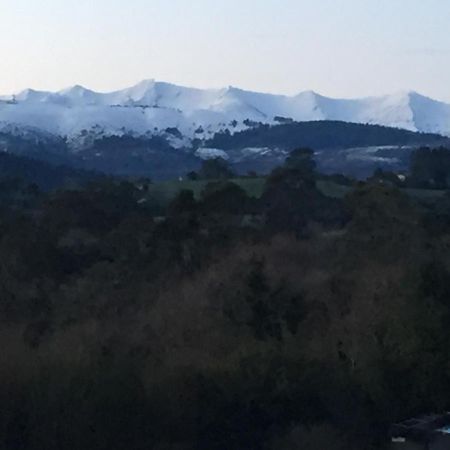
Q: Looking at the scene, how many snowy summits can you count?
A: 6